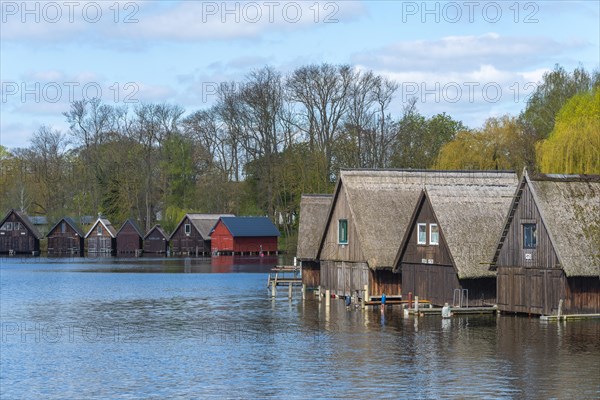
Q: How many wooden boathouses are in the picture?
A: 11